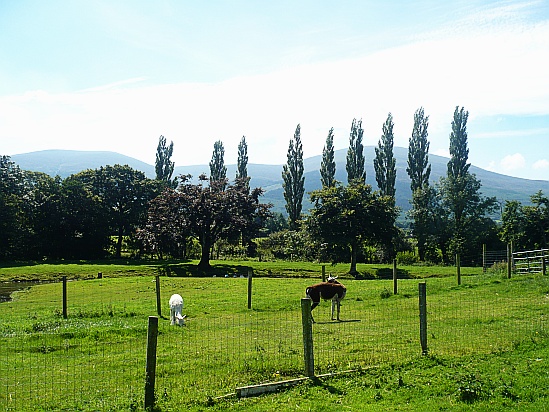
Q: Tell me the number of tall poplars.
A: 9